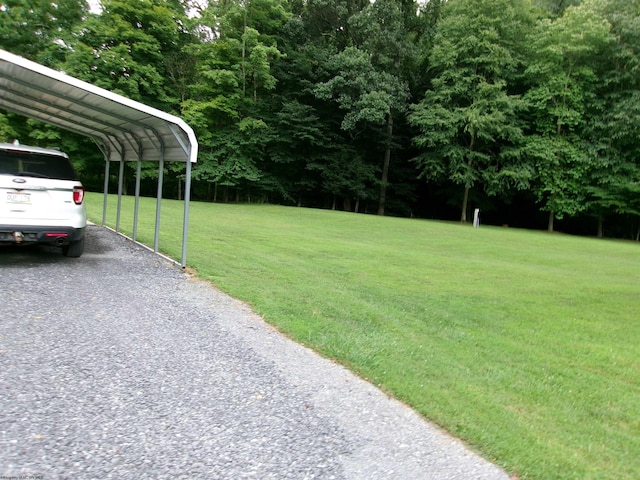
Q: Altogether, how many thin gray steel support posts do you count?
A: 5